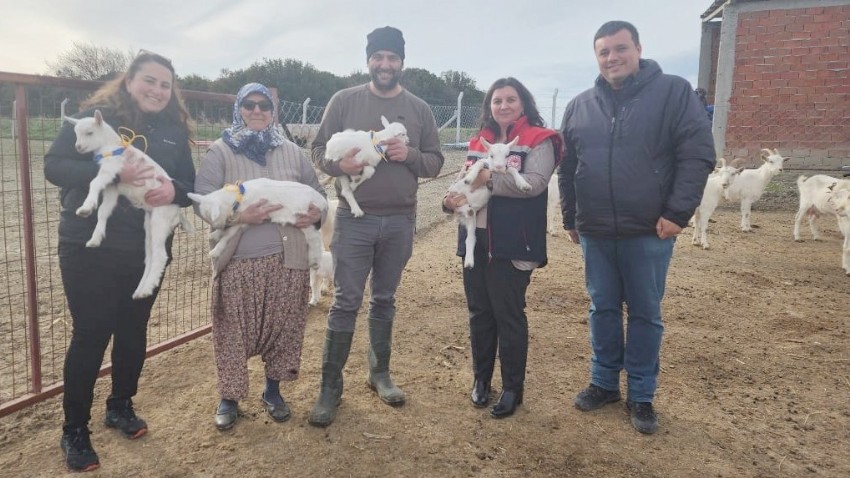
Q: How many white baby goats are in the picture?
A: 4